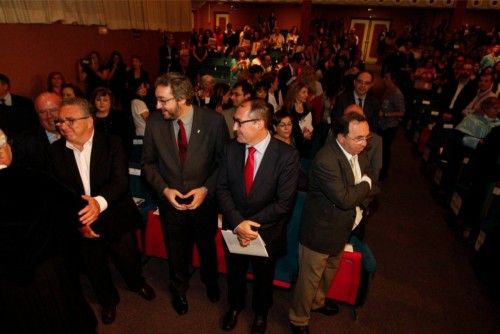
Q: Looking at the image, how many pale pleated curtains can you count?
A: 1